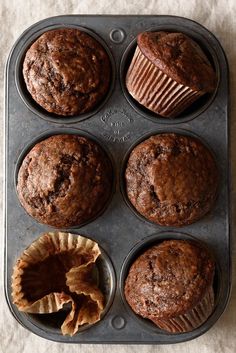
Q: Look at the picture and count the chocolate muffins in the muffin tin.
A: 5